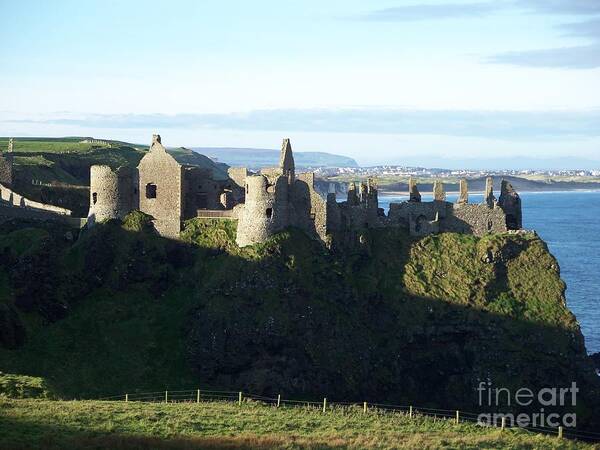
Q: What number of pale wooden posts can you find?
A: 11